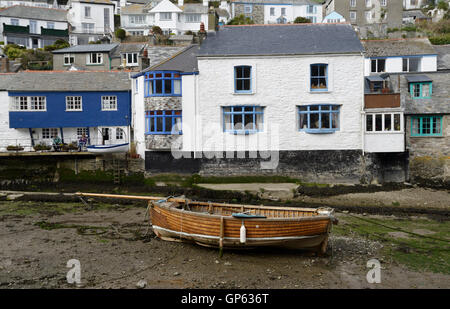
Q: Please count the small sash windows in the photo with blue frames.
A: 2